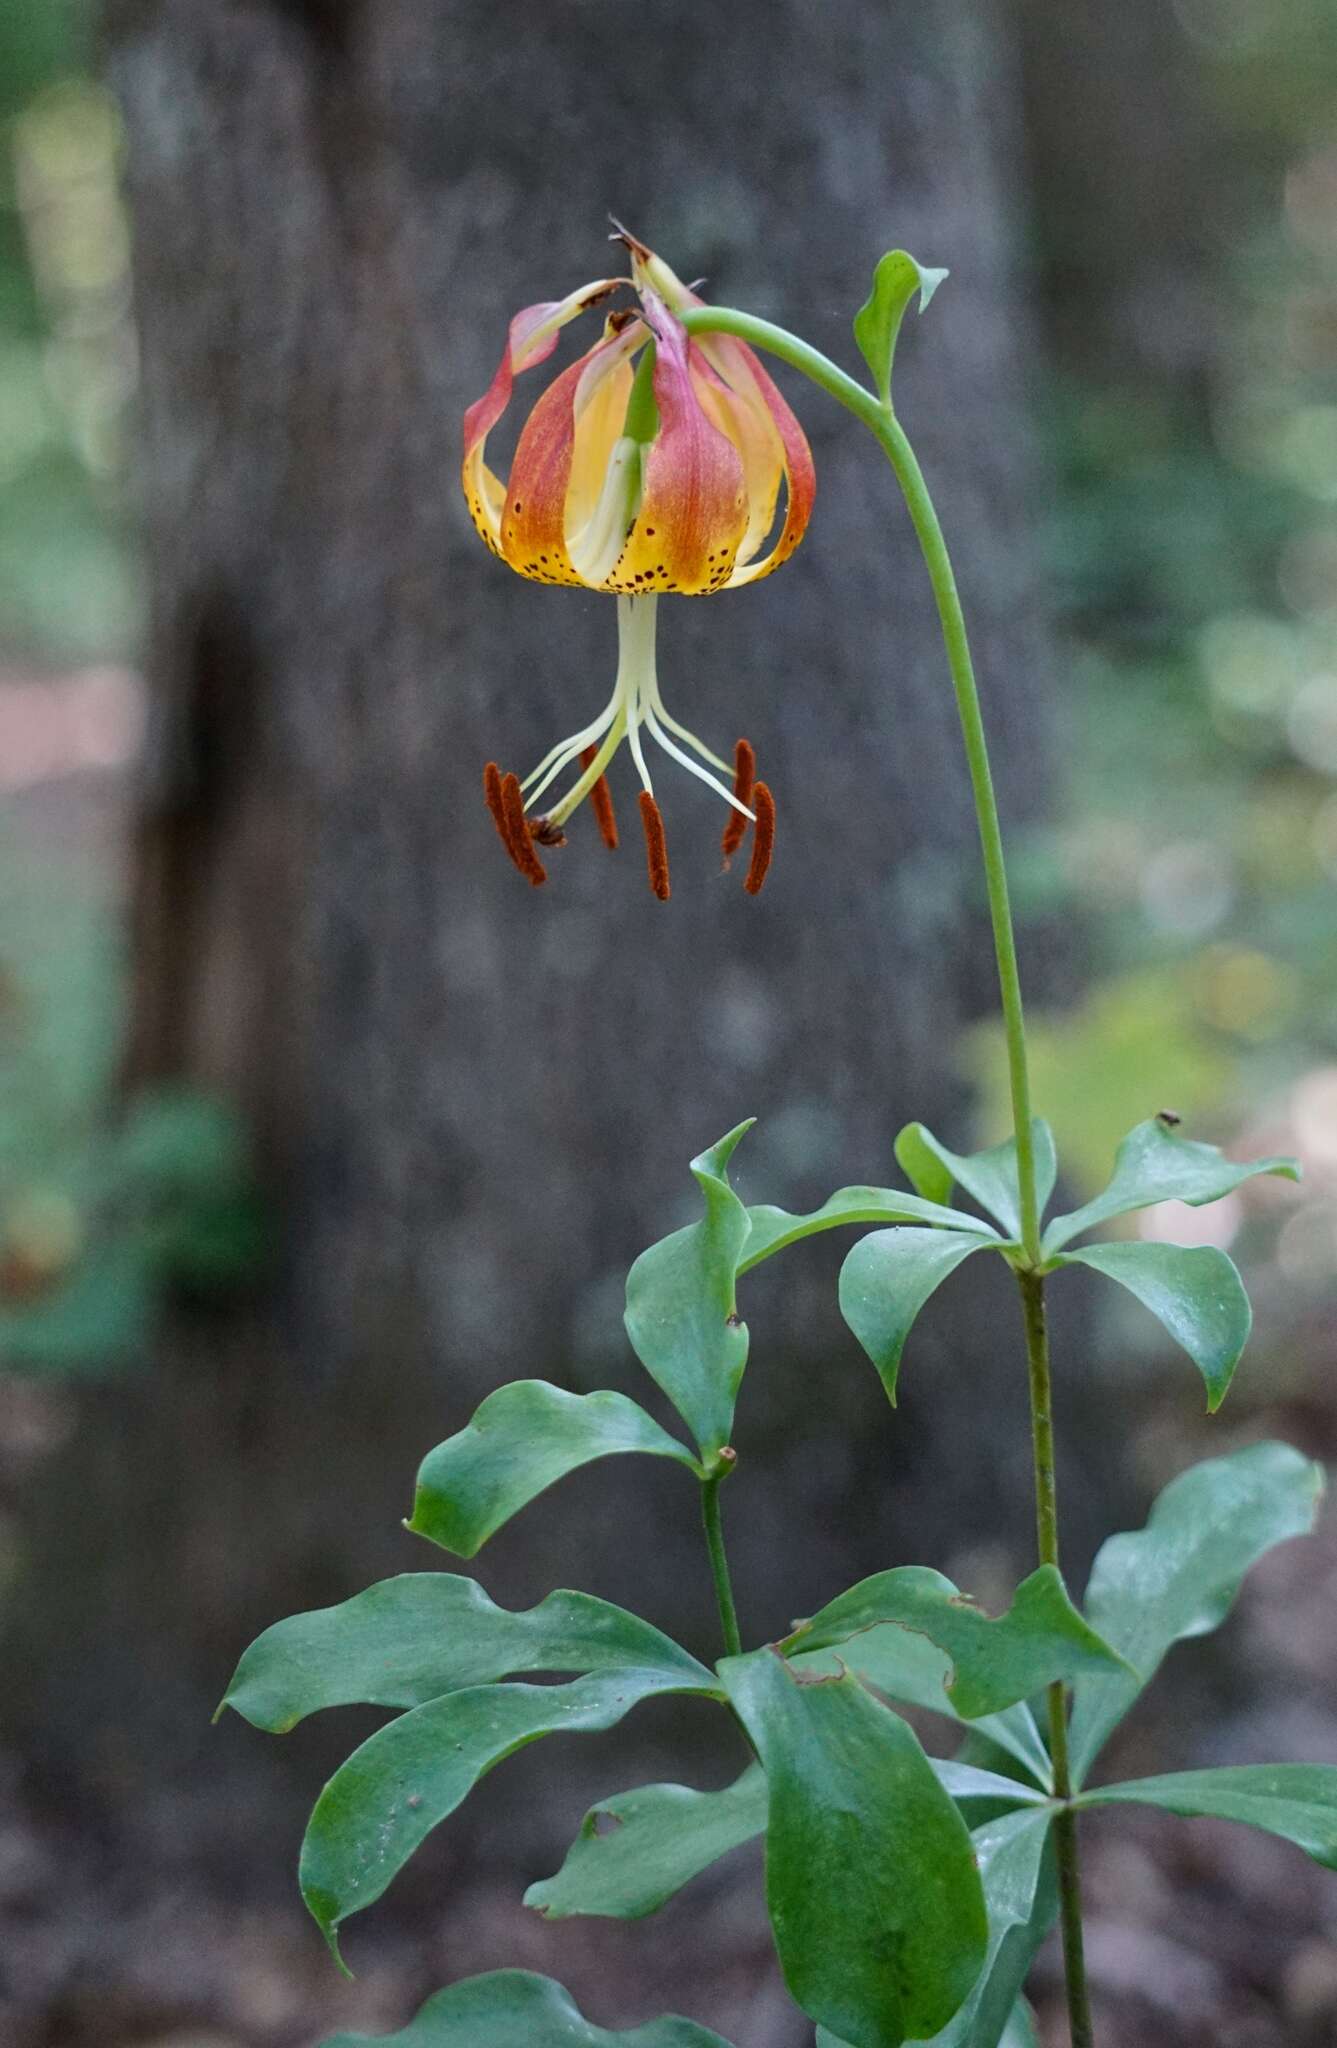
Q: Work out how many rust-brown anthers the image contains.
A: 6